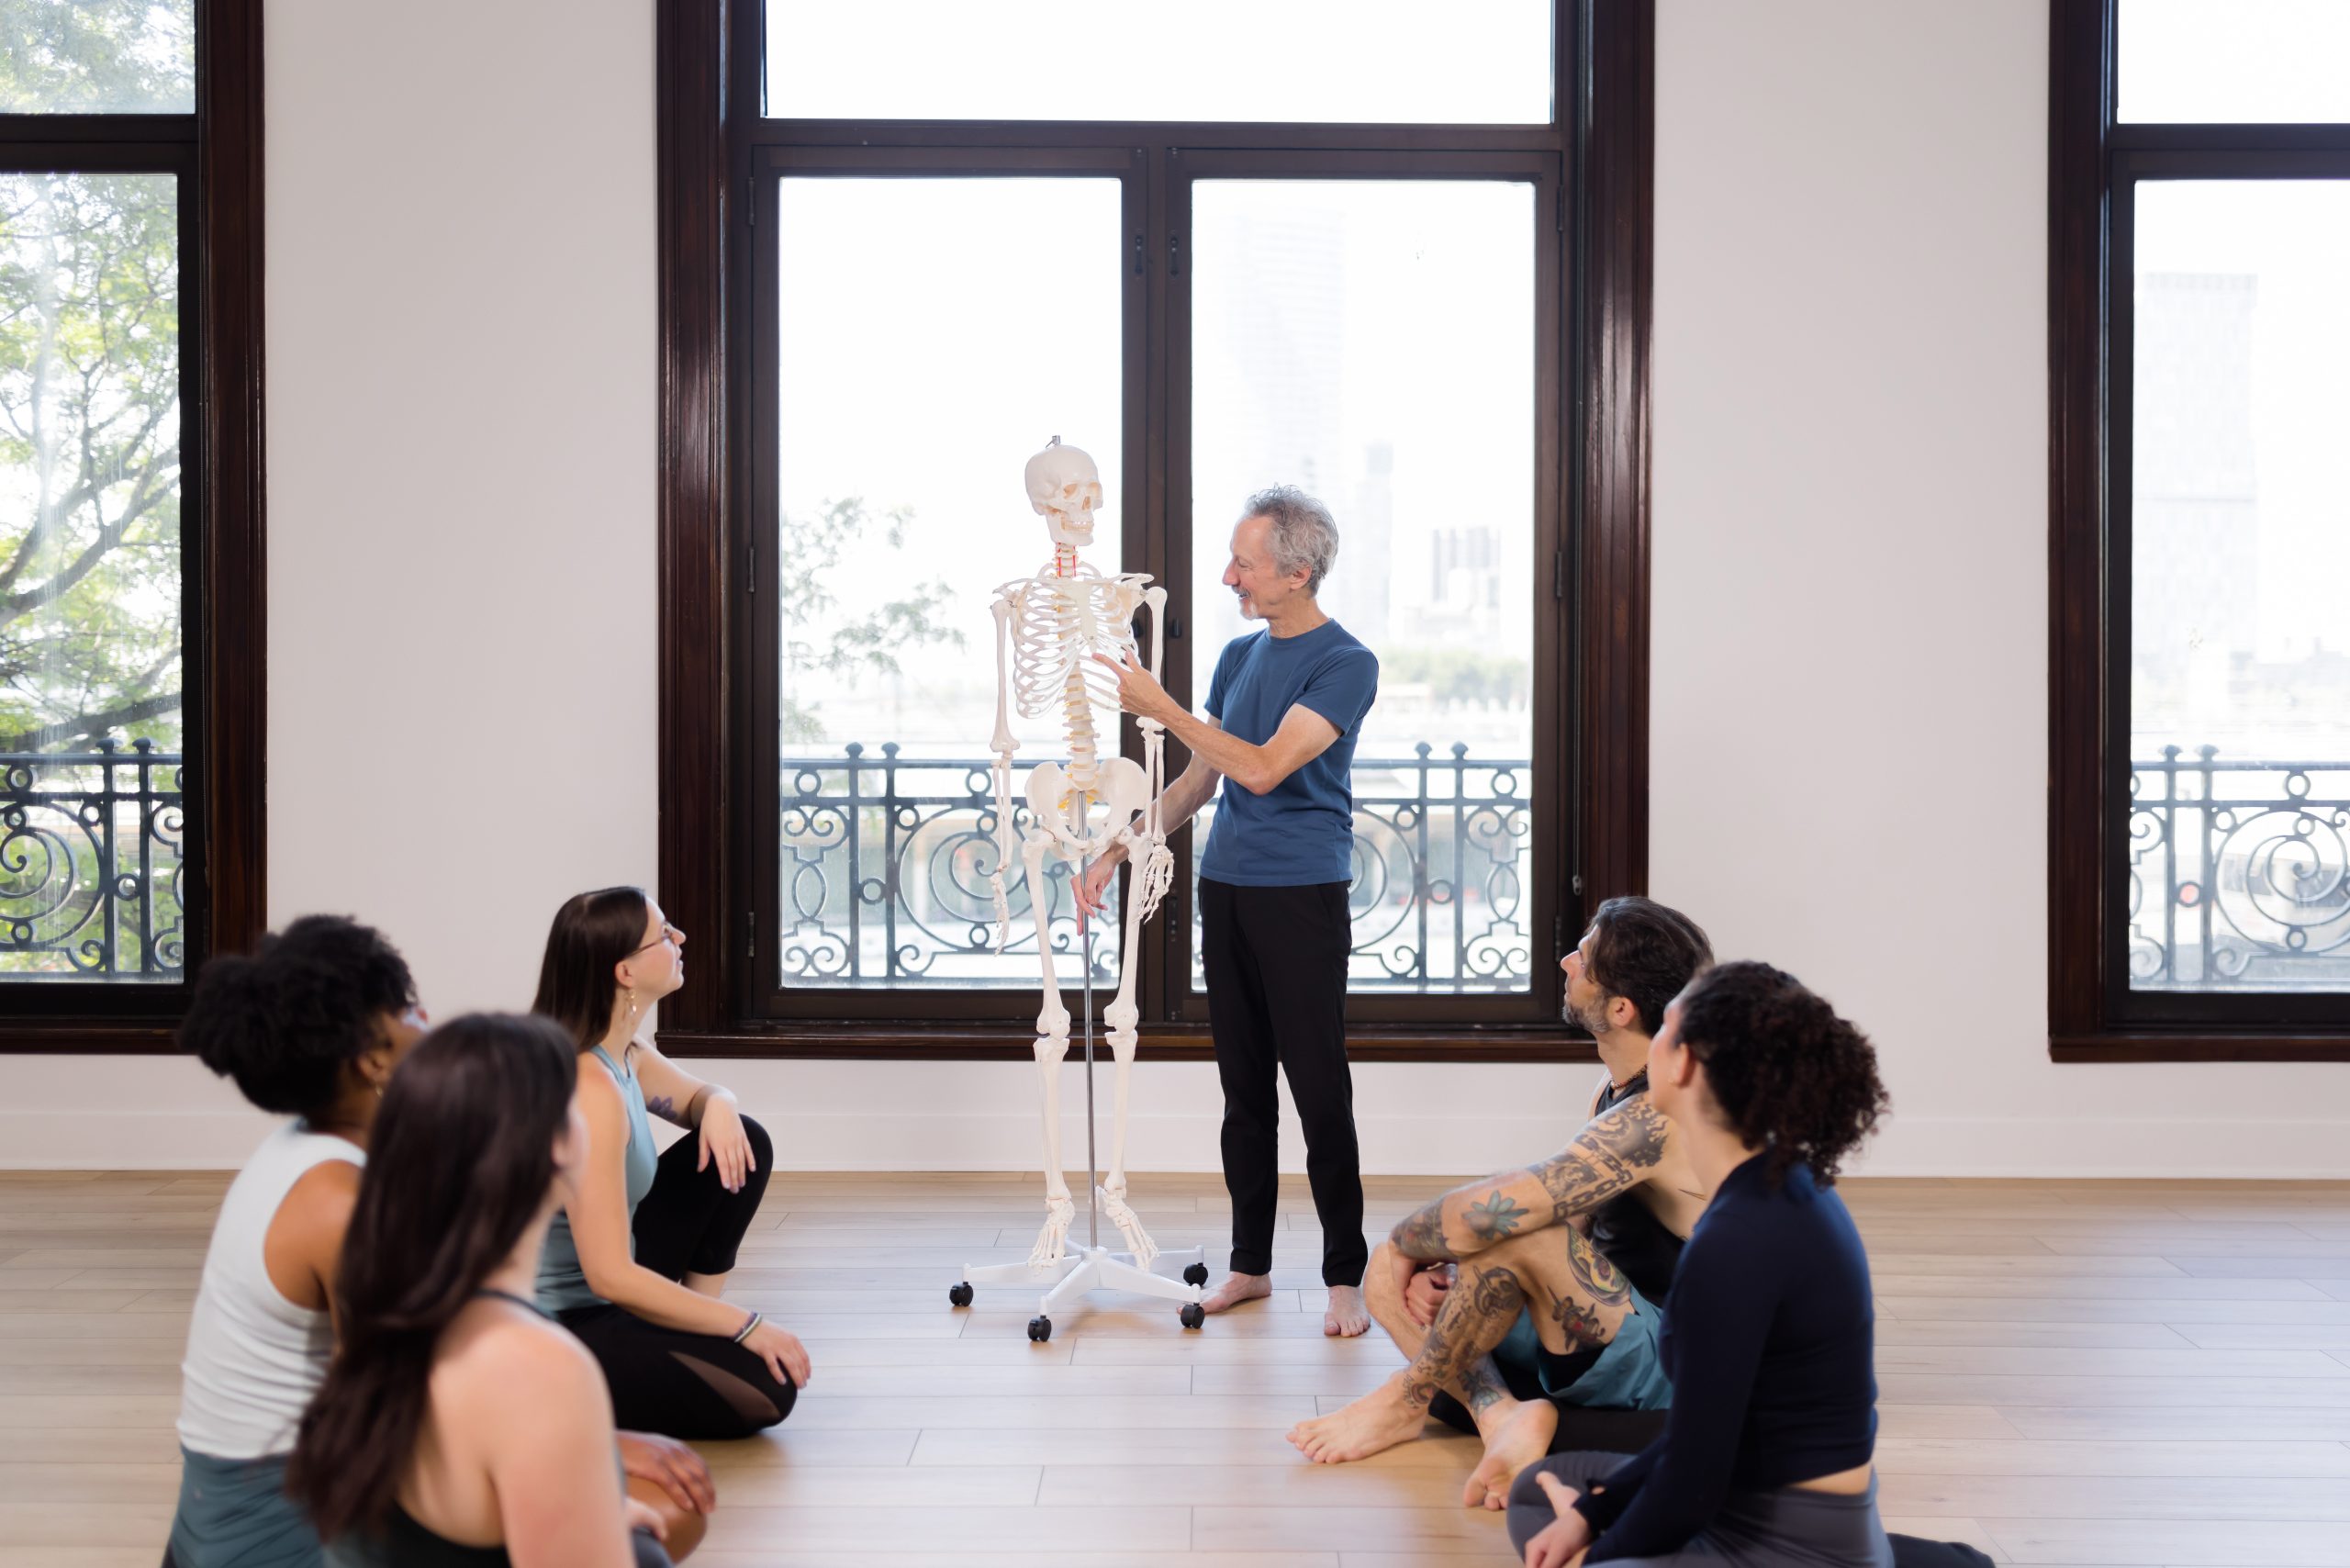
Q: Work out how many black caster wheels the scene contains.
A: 4